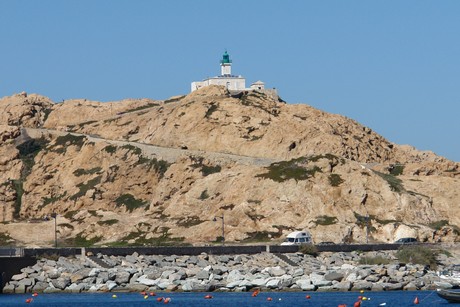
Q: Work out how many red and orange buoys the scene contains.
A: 14